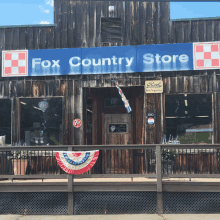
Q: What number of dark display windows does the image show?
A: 3